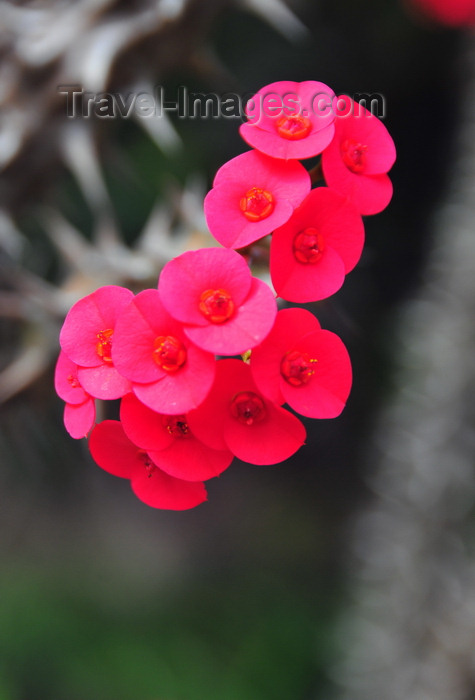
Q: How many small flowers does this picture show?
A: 12